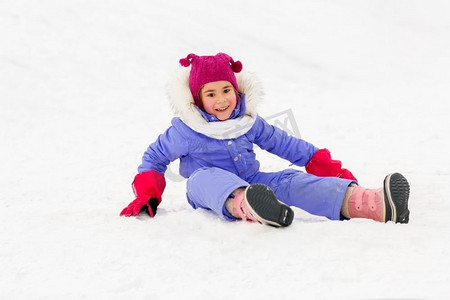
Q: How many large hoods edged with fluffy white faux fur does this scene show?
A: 1